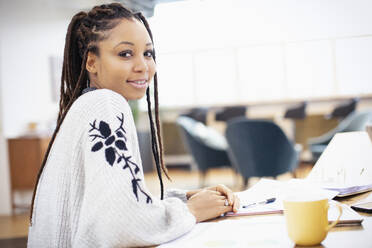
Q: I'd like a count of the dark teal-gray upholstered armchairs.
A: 3